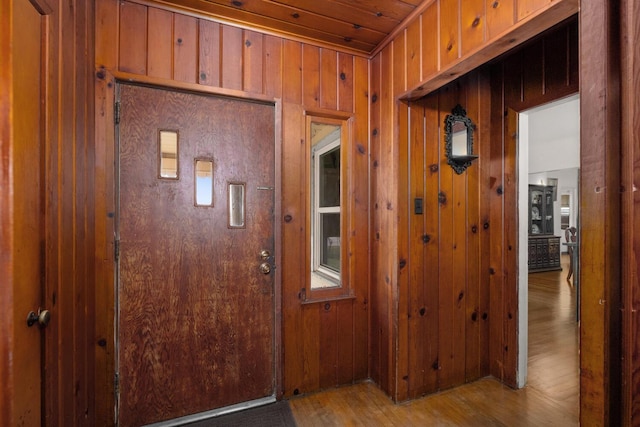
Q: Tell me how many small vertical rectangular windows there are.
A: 3